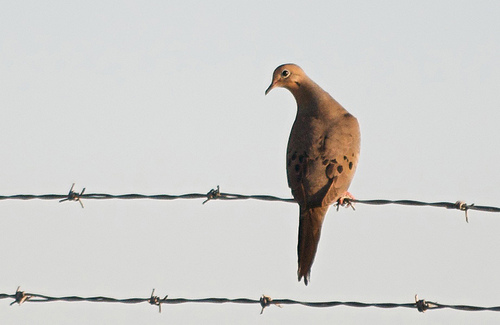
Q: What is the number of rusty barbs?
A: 8